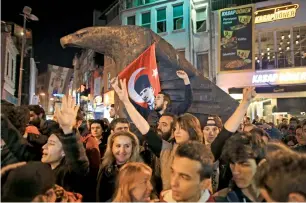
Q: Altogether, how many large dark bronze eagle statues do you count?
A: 1